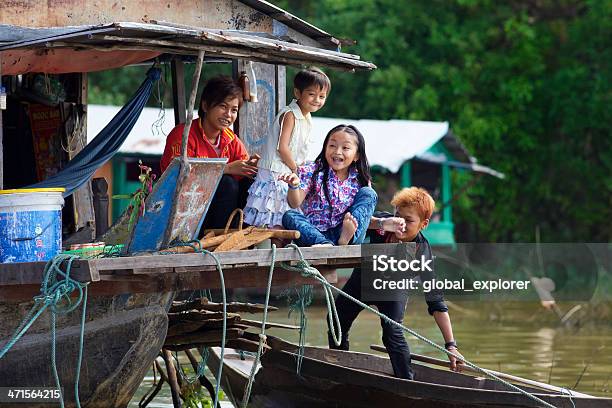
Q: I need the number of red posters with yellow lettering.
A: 1